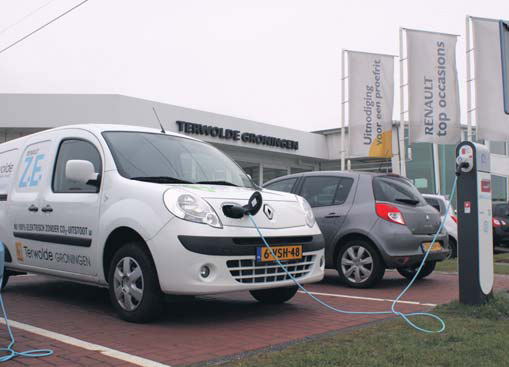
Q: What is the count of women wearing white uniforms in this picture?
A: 0